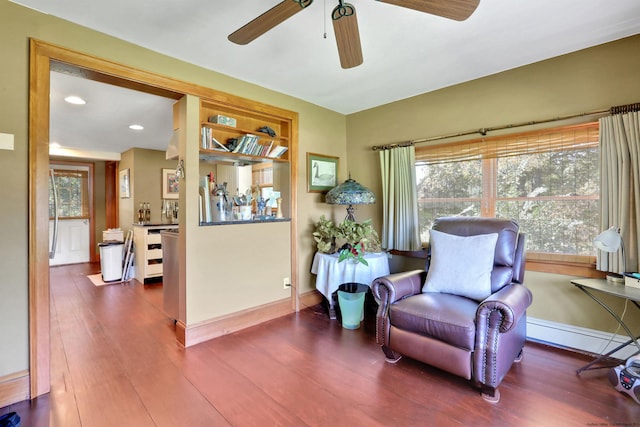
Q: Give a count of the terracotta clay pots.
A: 0